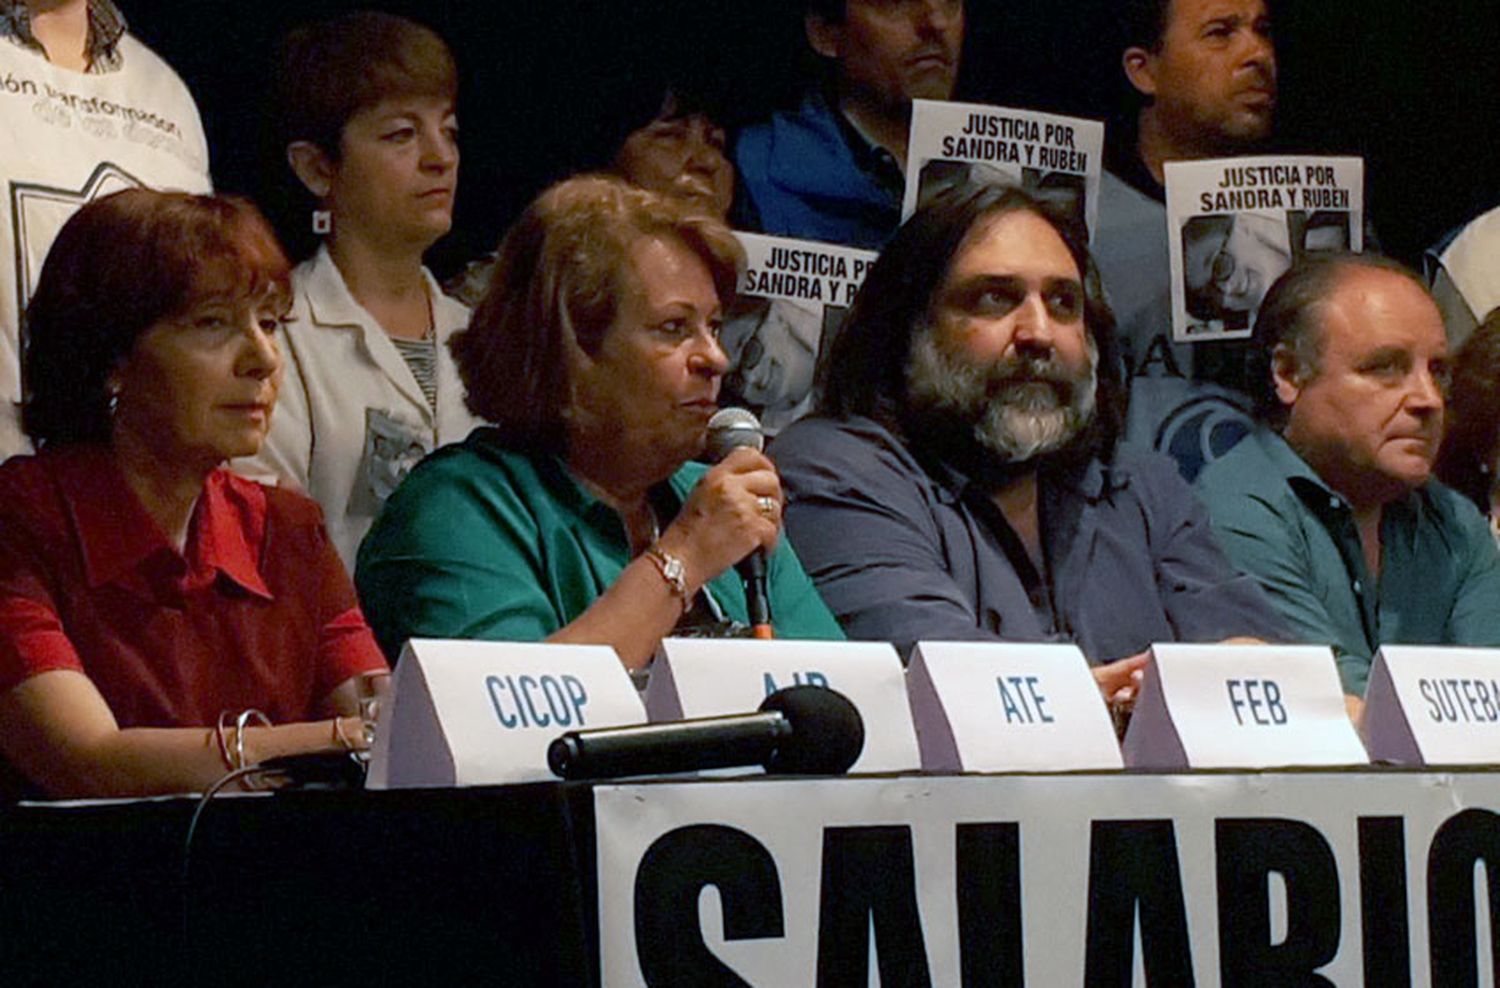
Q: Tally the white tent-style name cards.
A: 5